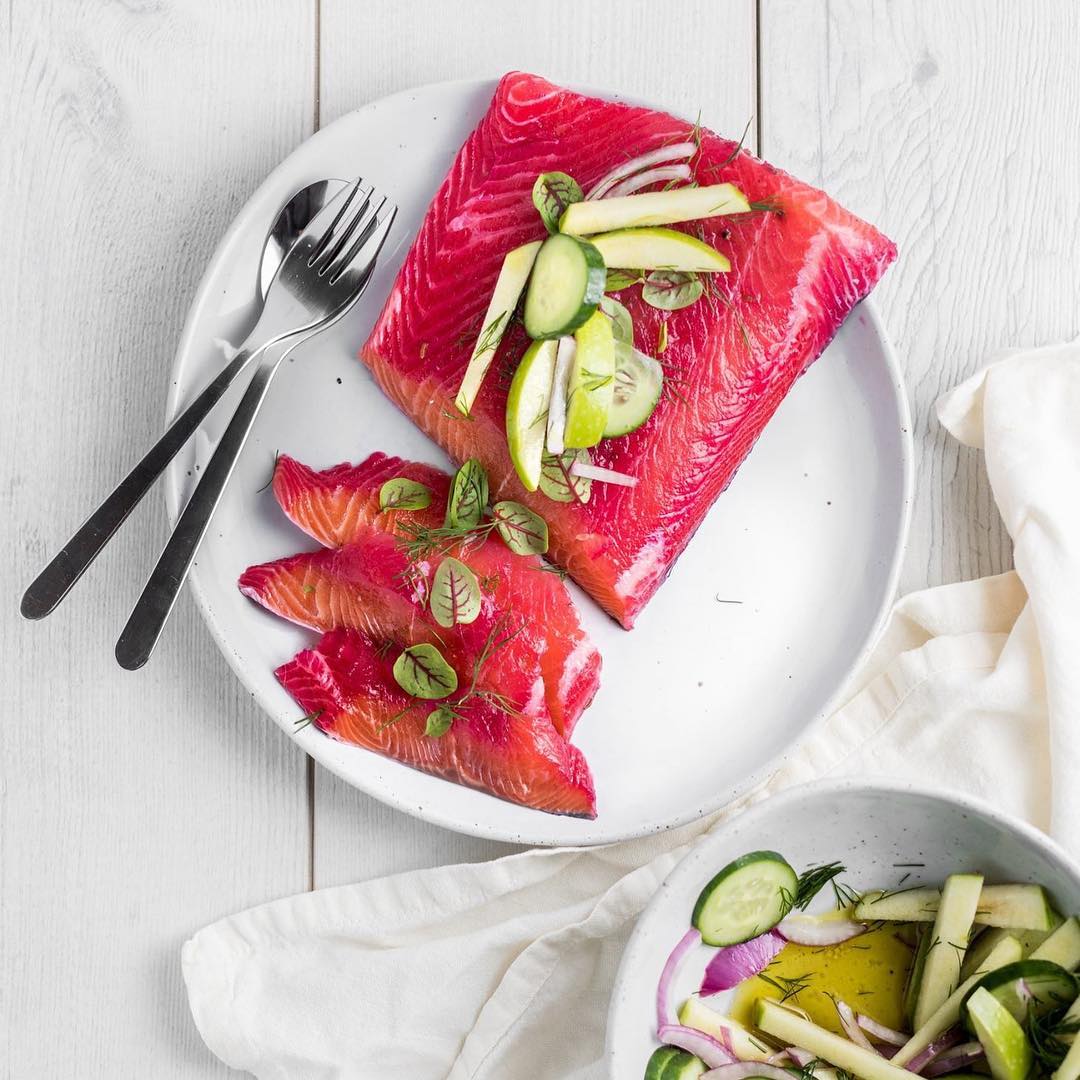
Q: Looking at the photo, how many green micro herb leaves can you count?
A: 11